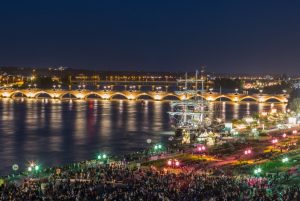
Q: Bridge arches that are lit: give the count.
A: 11